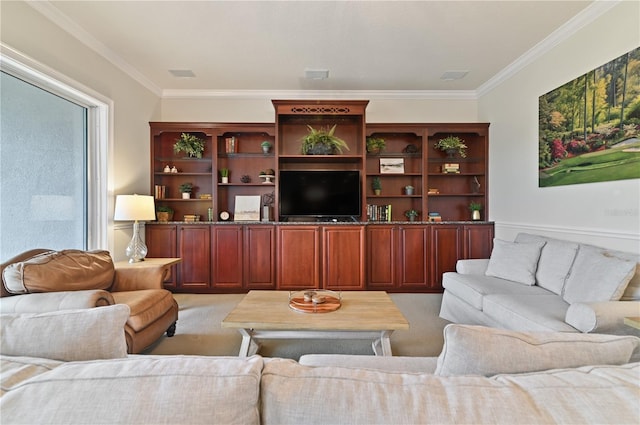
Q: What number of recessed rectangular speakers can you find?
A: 2